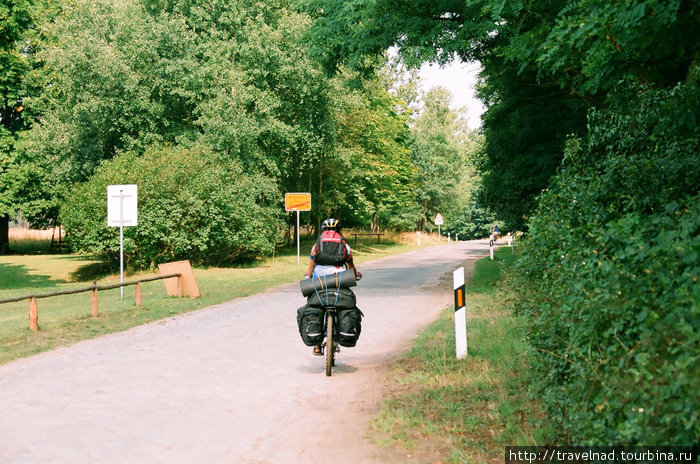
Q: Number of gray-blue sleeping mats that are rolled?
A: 1